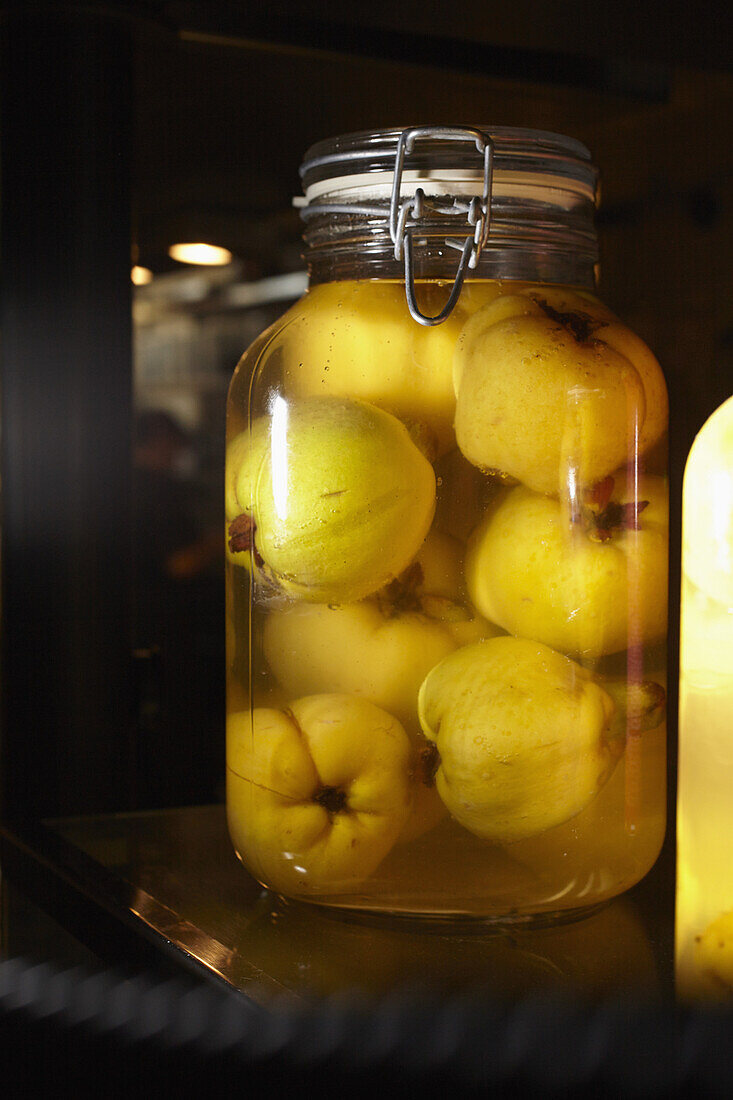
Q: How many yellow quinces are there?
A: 7